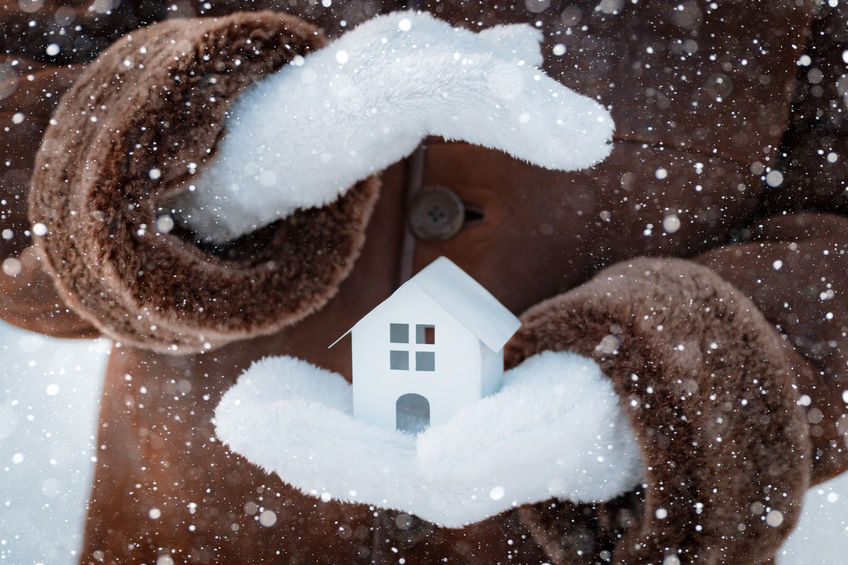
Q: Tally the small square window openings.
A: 4